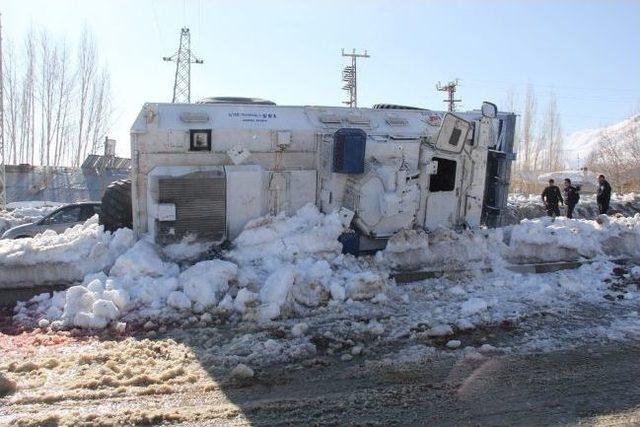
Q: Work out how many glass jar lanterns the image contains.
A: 0